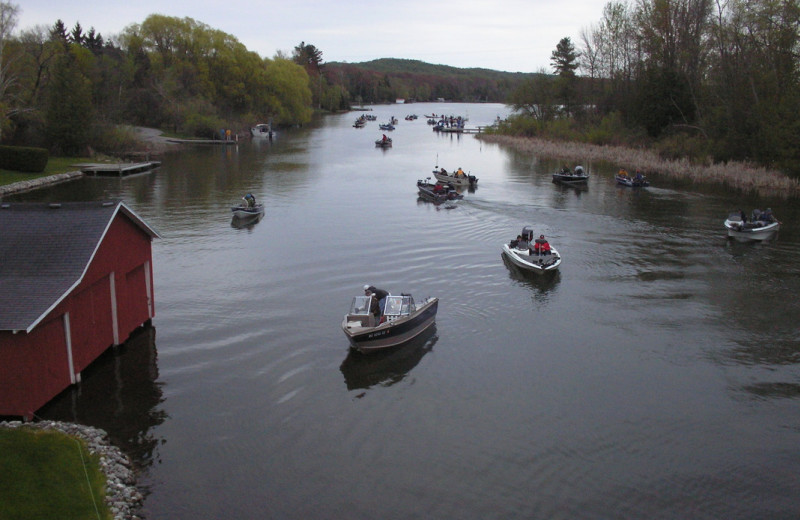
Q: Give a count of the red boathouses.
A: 1